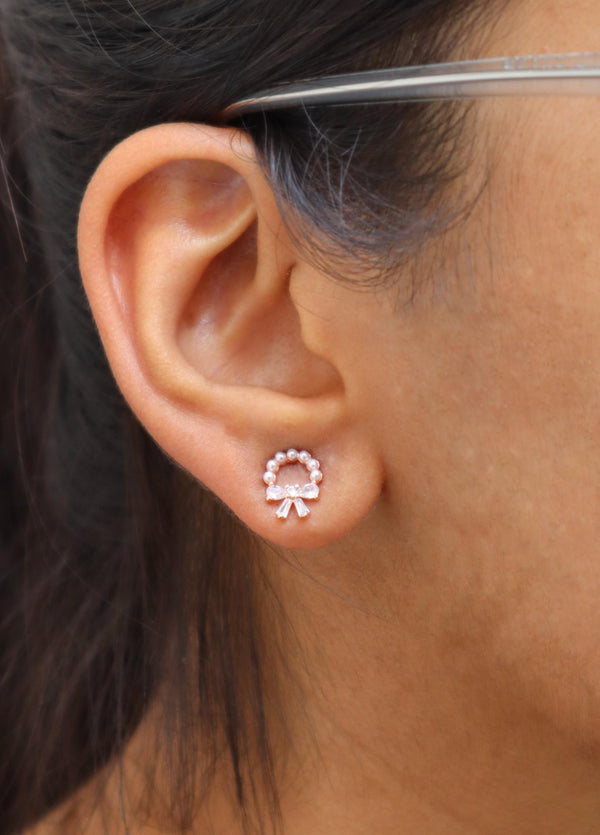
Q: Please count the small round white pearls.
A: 7